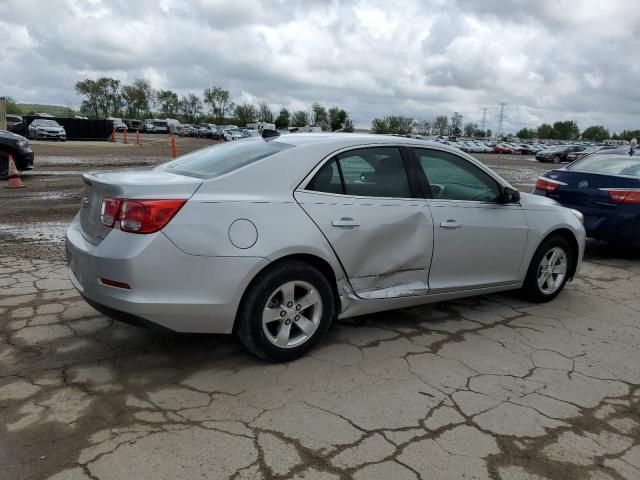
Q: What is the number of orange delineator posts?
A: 4